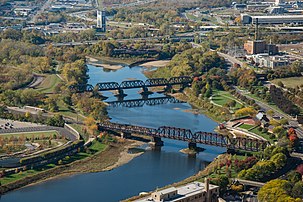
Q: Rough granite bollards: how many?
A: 0